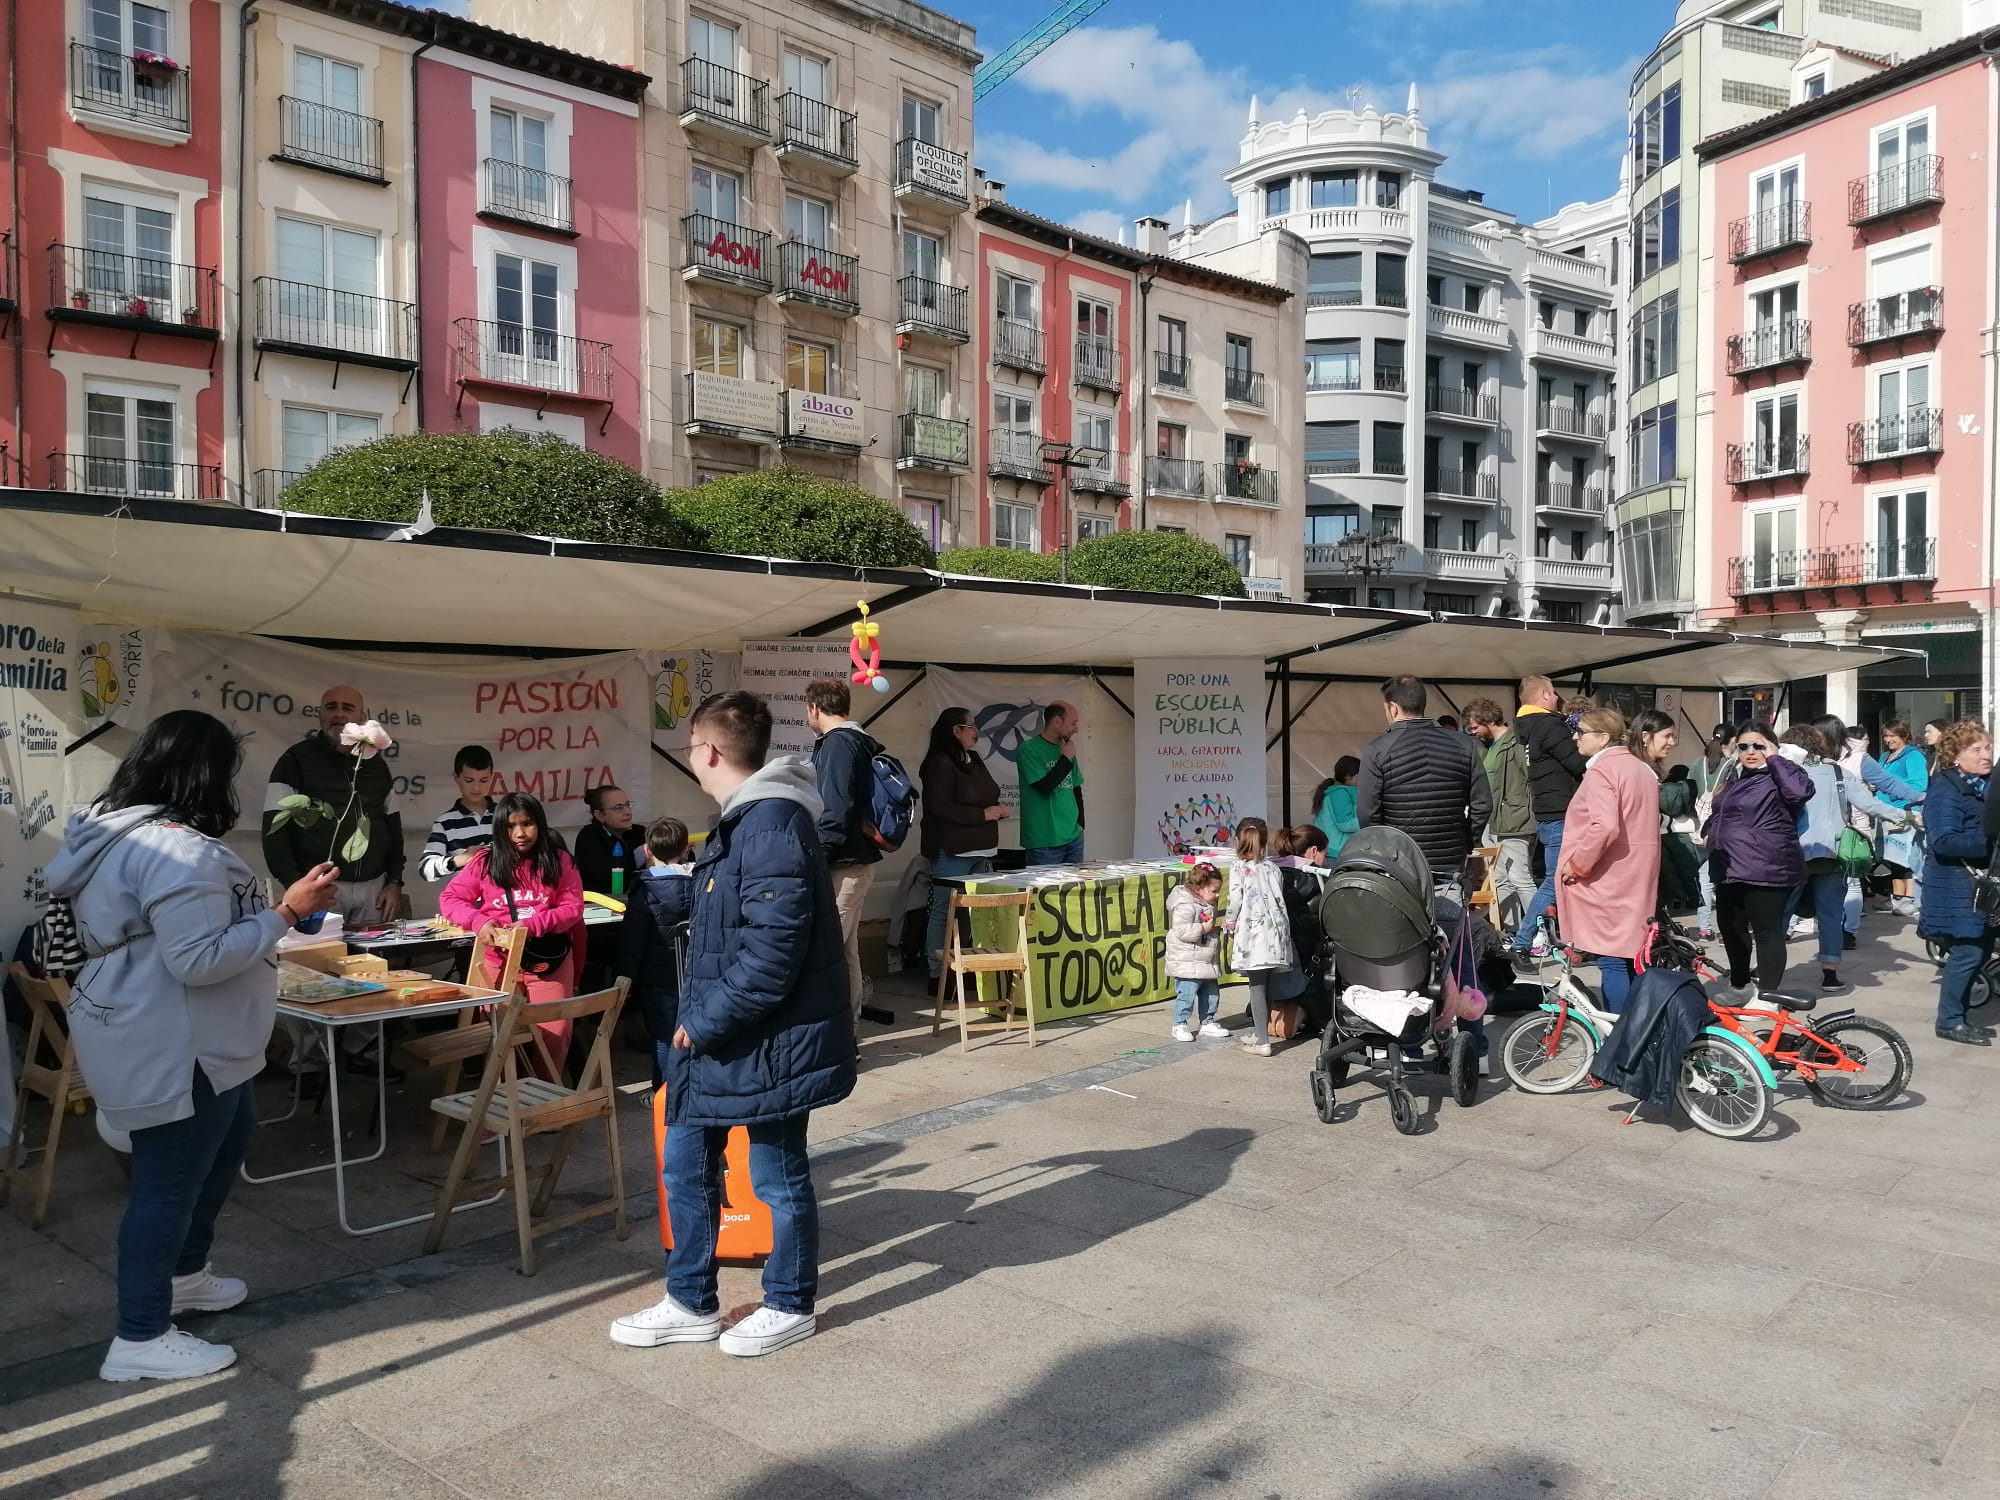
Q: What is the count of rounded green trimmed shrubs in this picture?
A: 4